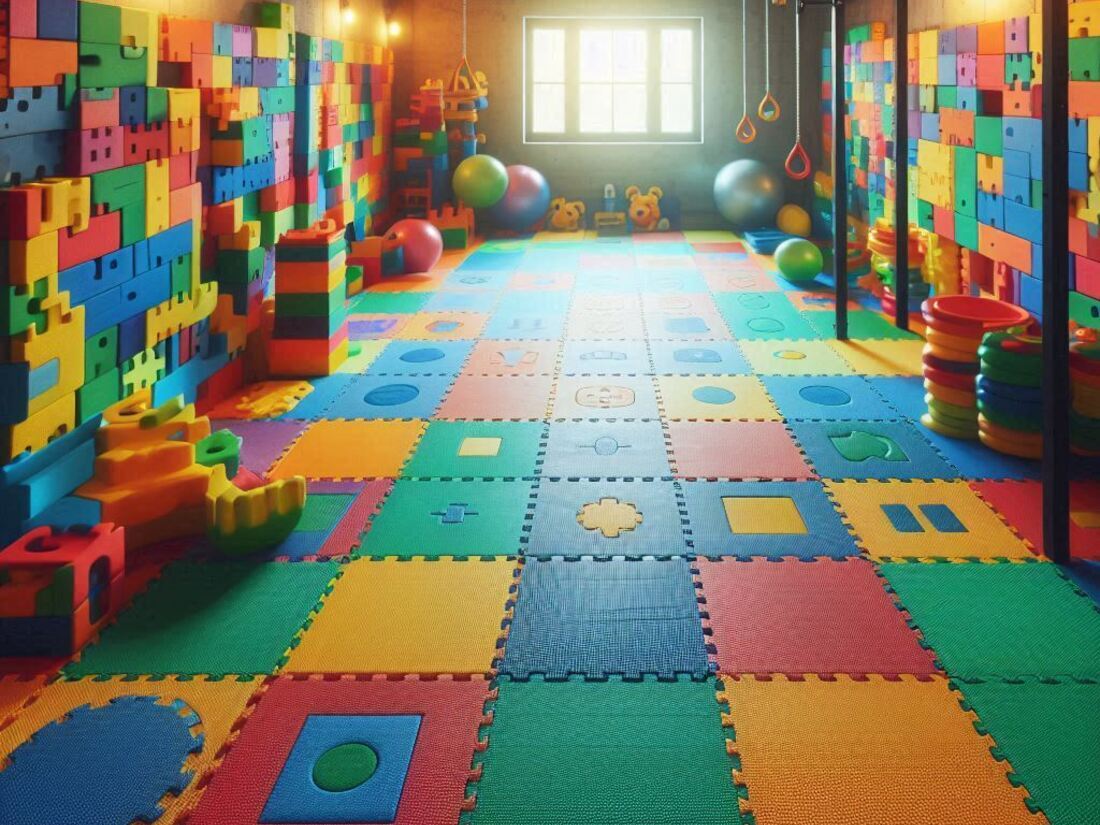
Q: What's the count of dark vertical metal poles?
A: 3